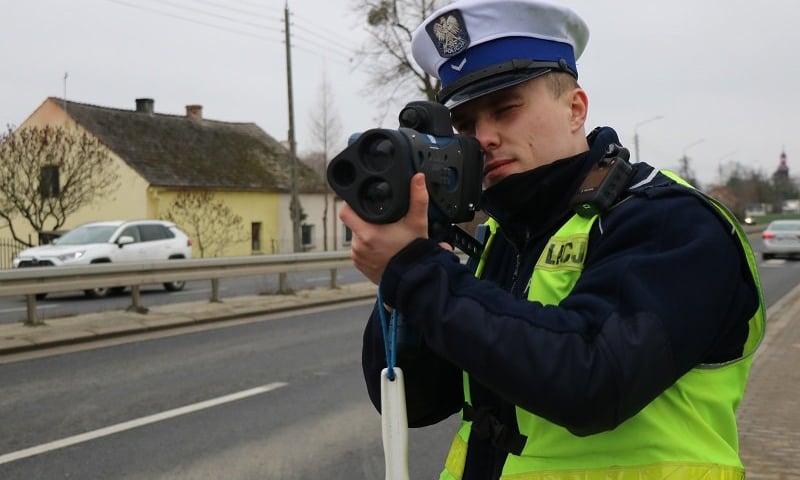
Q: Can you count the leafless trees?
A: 4